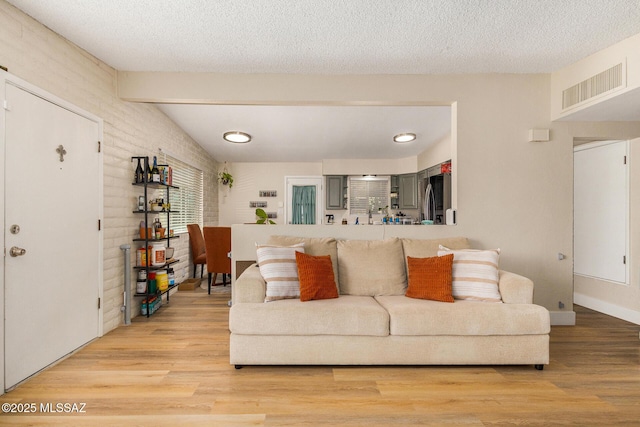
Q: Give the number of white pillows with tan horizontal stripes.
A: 2